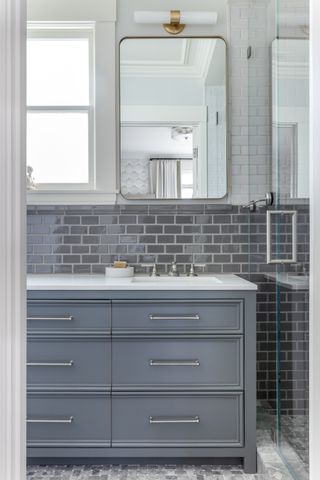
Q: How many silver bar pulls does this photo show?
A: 6